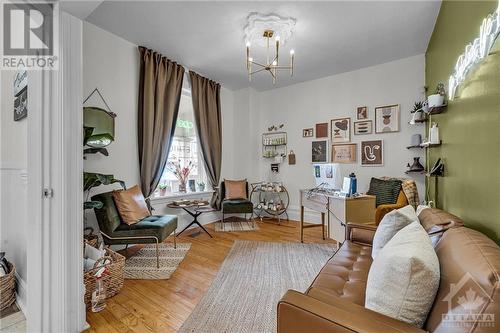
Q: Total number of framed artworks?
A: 9